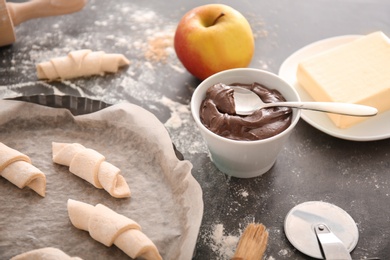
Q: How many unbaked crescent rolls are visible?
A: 5